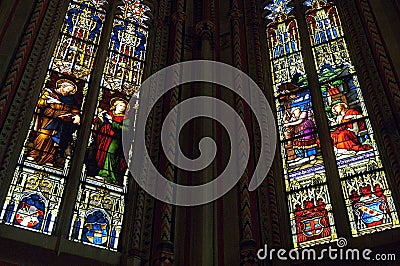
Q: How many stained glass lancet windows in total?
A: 4